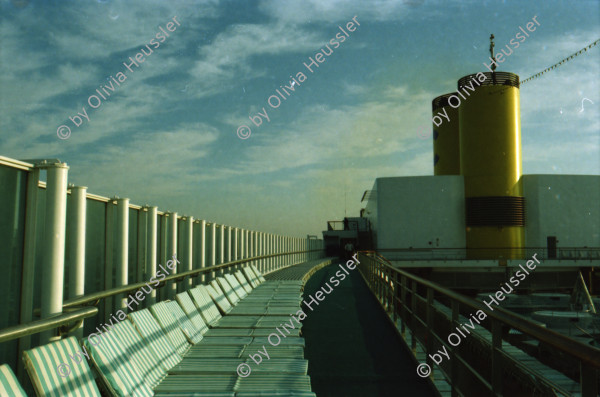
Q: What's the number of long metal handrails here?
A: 2